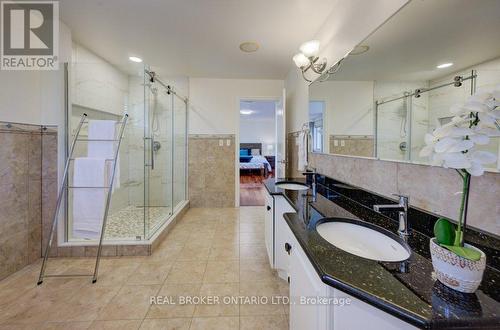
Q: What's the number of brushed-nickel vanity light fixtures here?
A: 1